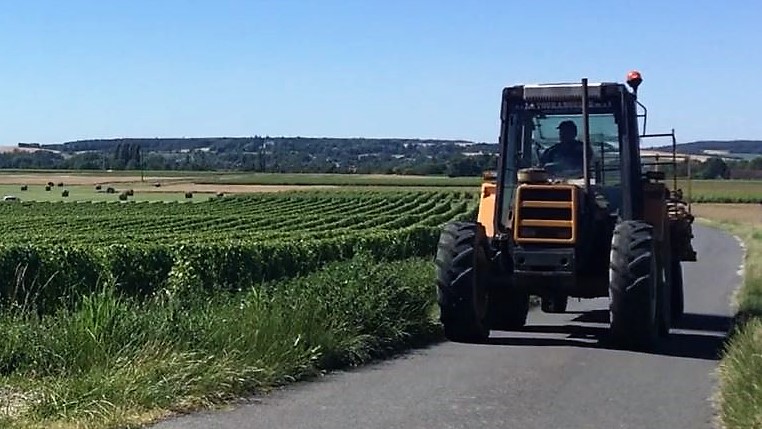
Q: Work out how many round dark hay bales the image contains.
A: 12